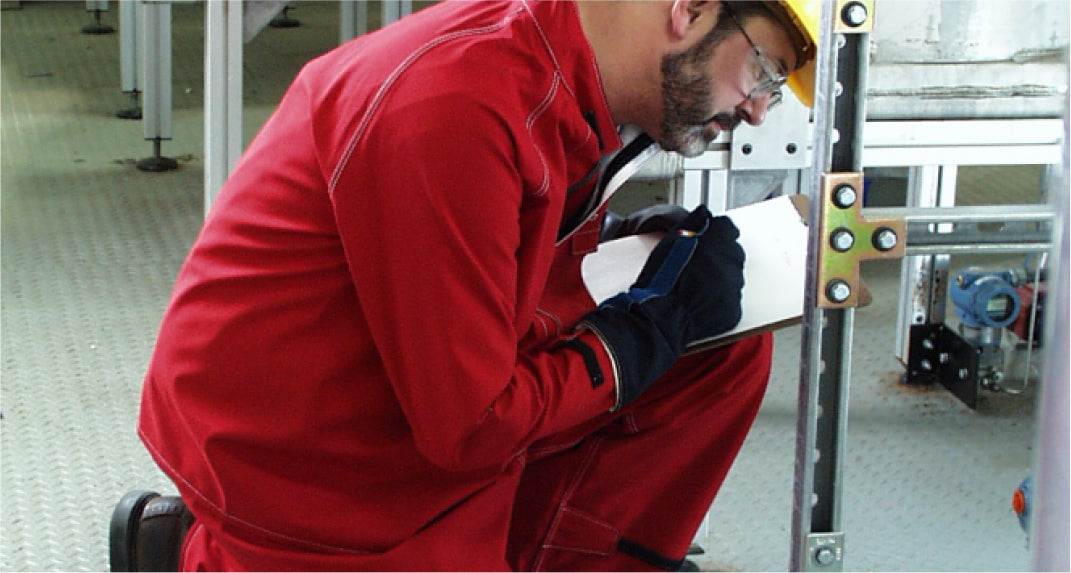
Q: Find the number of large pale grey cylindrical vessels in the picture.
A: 1